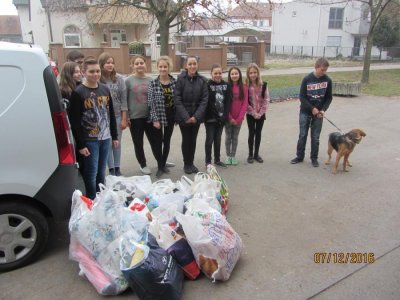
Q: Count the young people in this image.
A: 11